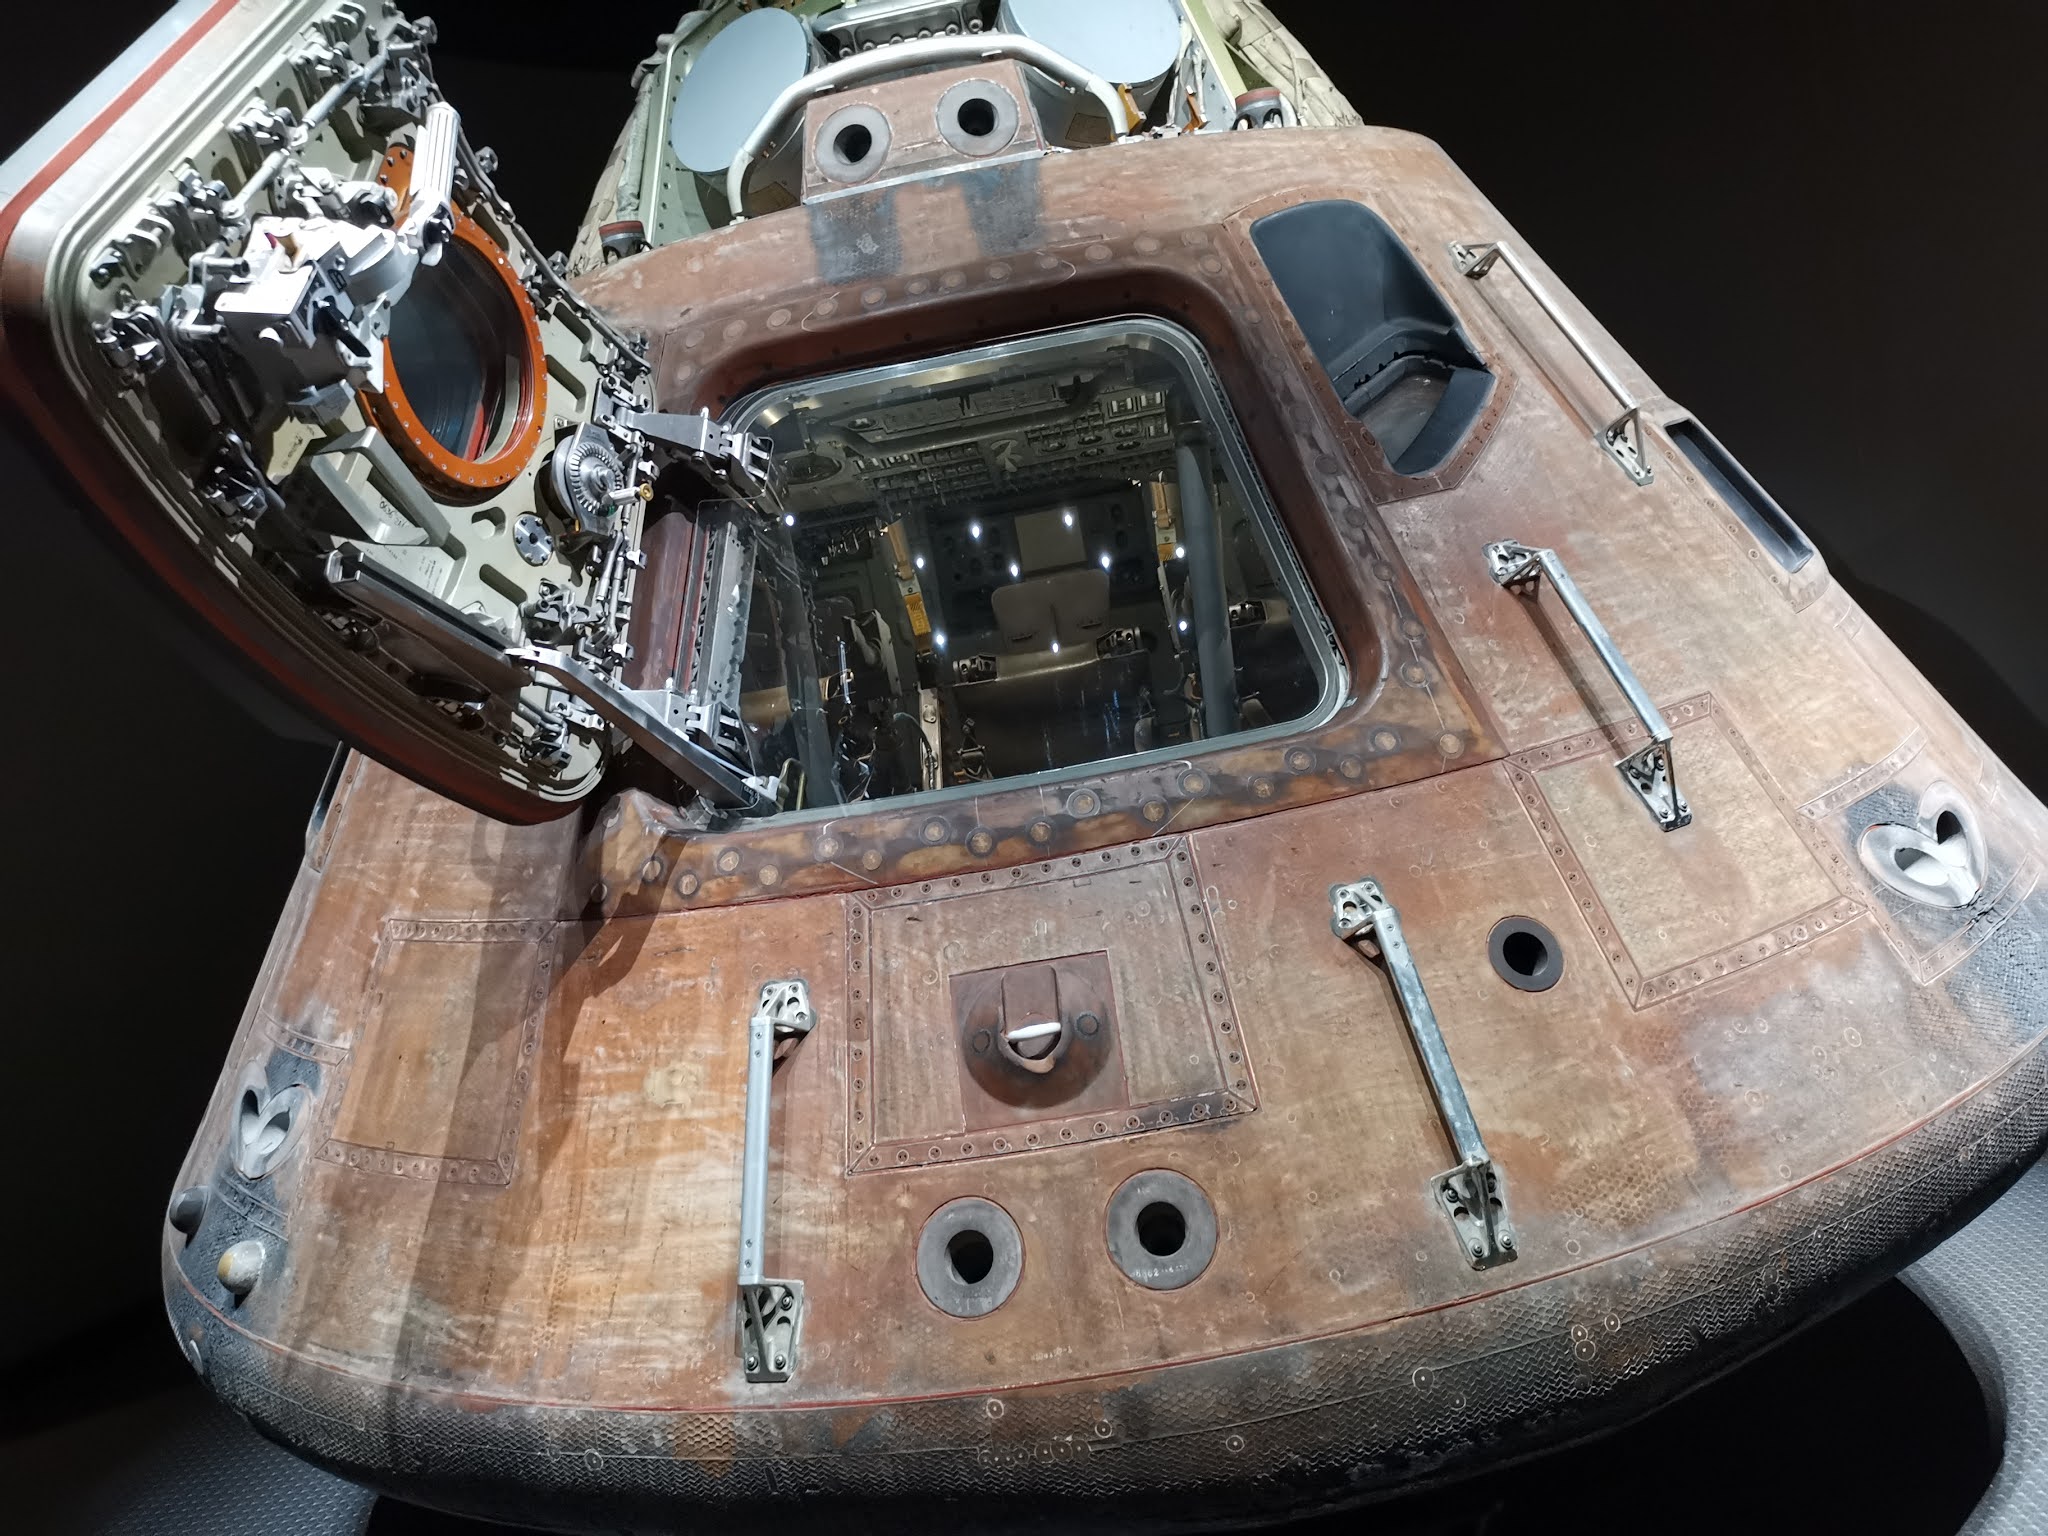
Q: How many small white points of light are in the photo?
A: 10